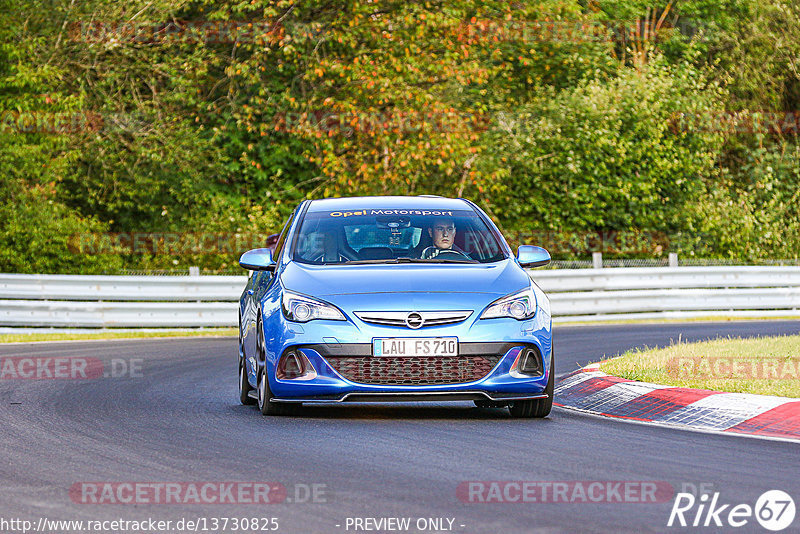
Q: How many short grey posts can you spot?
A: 3